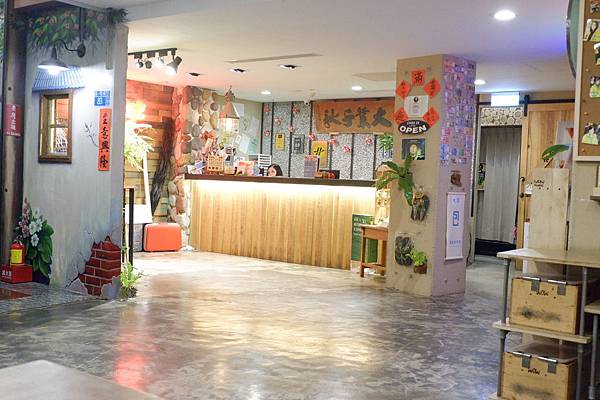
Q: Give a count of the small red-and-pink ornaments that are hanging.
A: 9